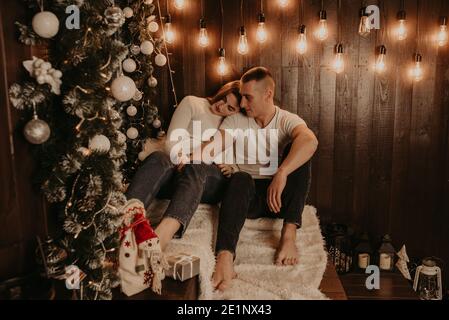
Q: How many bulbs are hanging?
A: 15